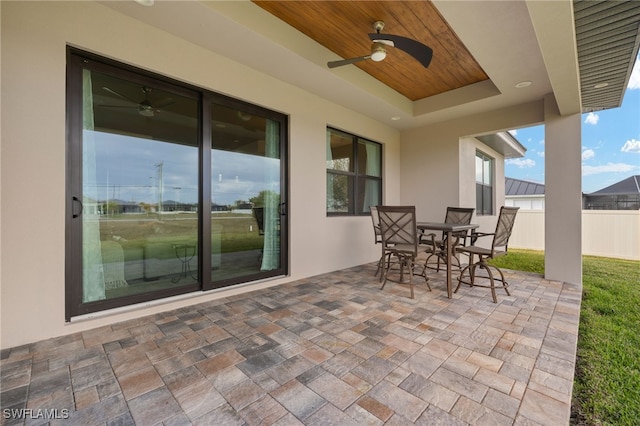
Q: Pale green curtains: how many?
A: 4